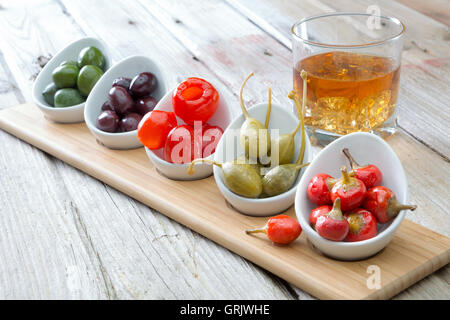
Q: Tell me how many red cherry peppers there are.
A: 8